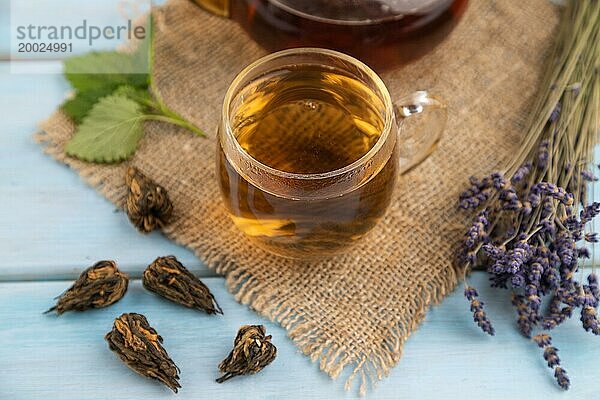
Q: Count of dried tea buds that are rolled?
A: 5